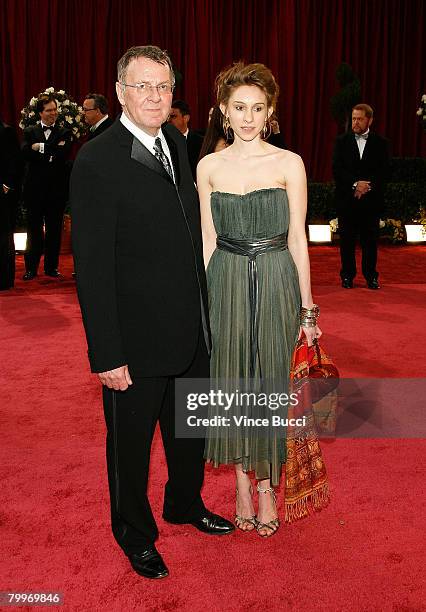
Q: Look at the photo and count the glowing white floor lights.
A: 3